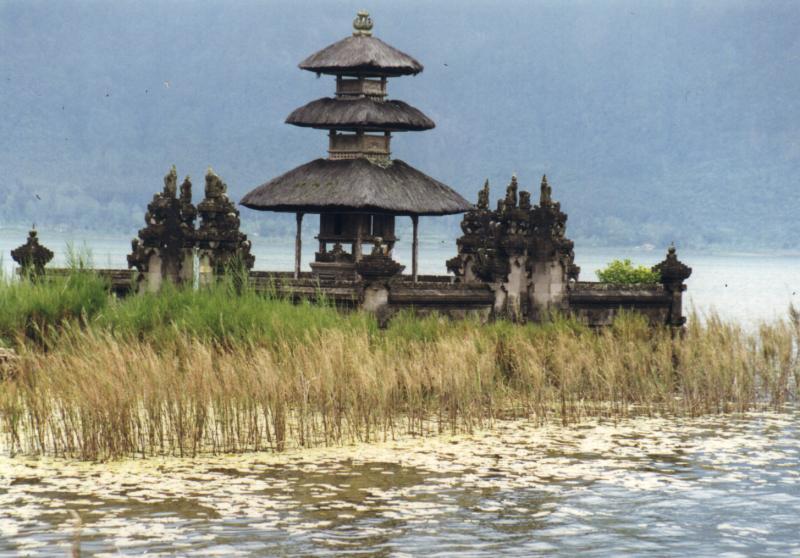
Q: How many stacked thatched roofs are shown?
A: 3